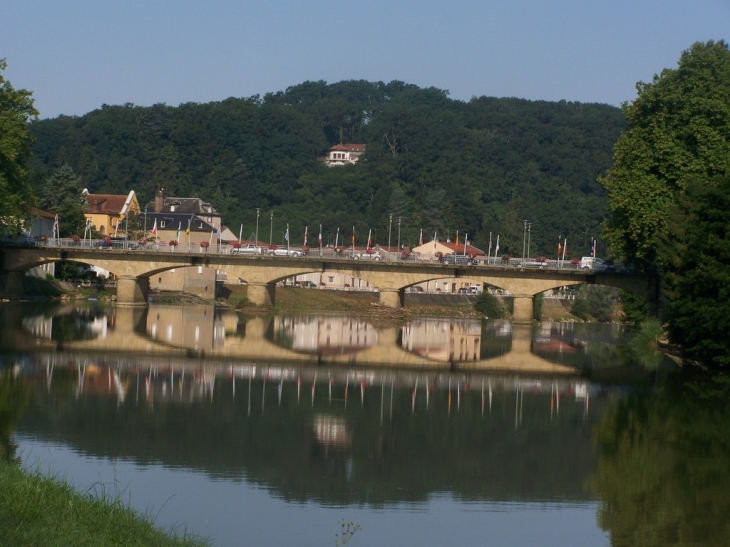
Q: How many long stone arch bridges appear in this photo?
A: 1